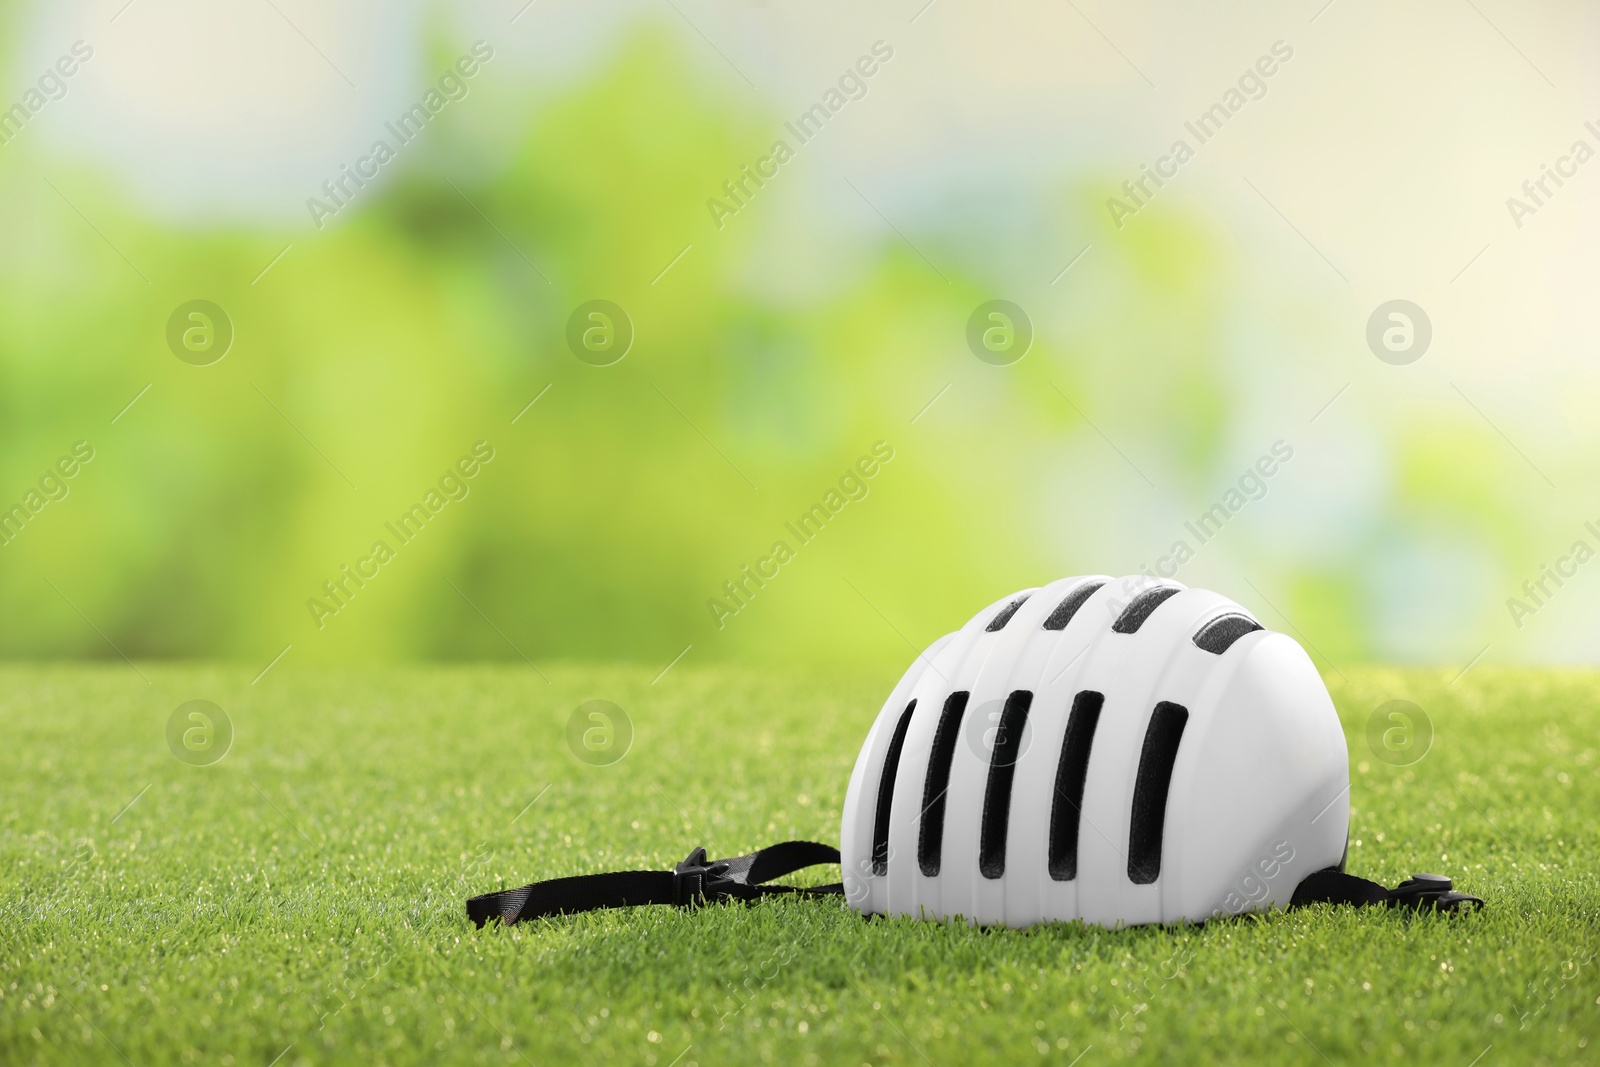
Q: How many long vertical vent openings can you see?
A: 5